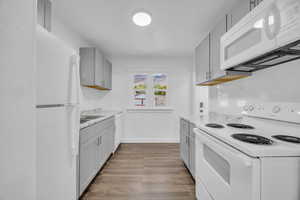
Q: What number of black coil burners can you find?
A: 4